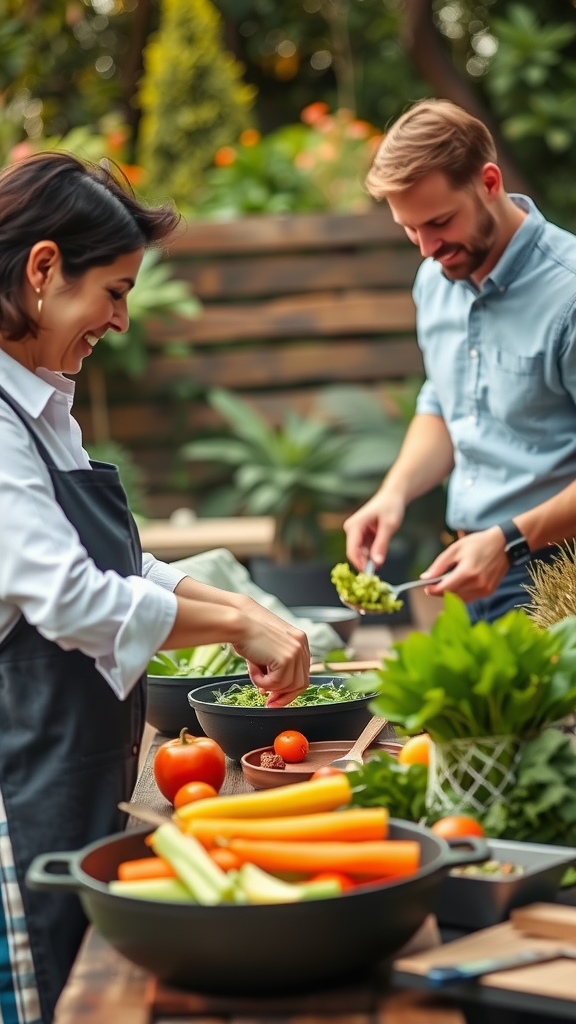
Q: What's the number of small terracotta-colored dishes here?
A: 1